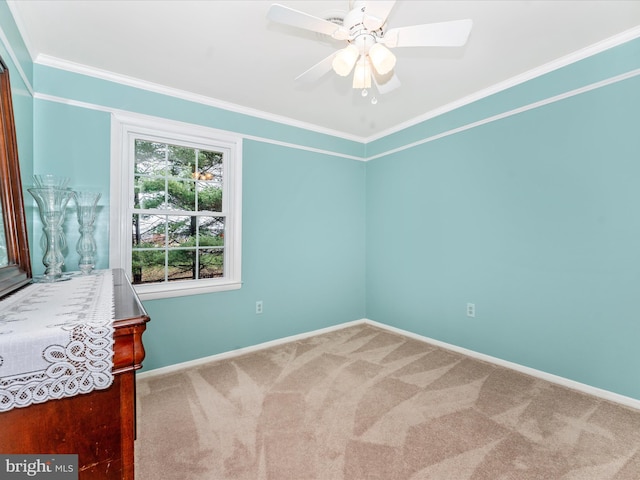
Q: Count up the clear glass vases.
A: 3